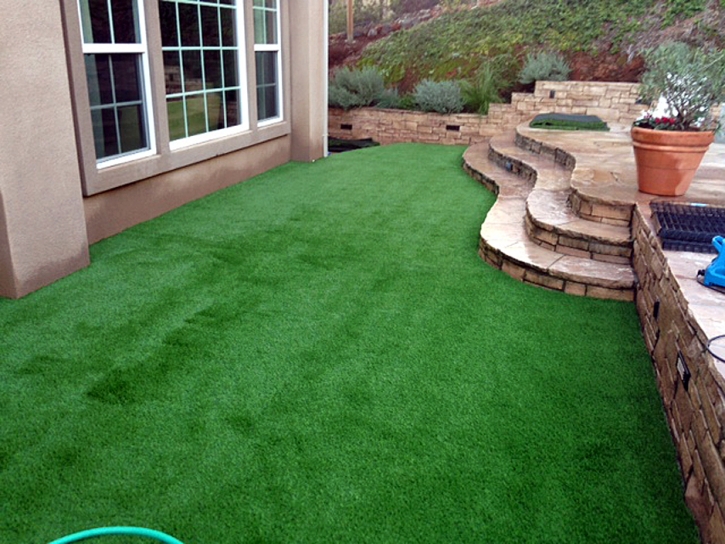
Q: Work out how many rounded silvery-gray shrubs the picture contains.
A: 3